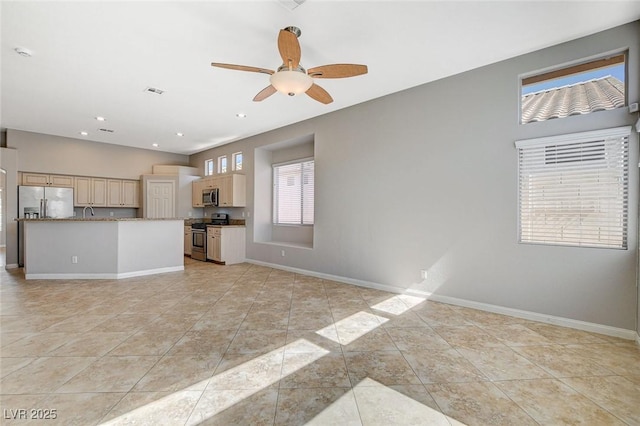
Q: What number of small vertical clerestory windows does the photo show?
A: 3